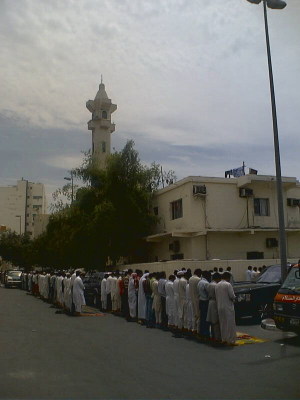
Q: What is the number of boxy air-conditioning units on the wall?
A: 5